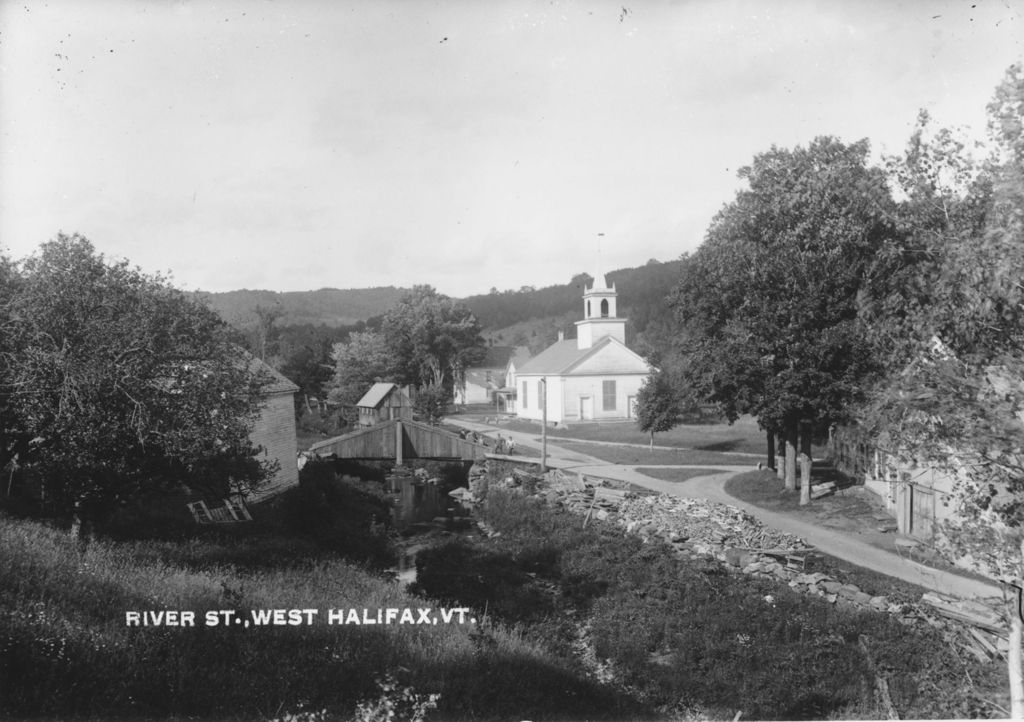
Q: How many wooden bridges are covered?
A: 1